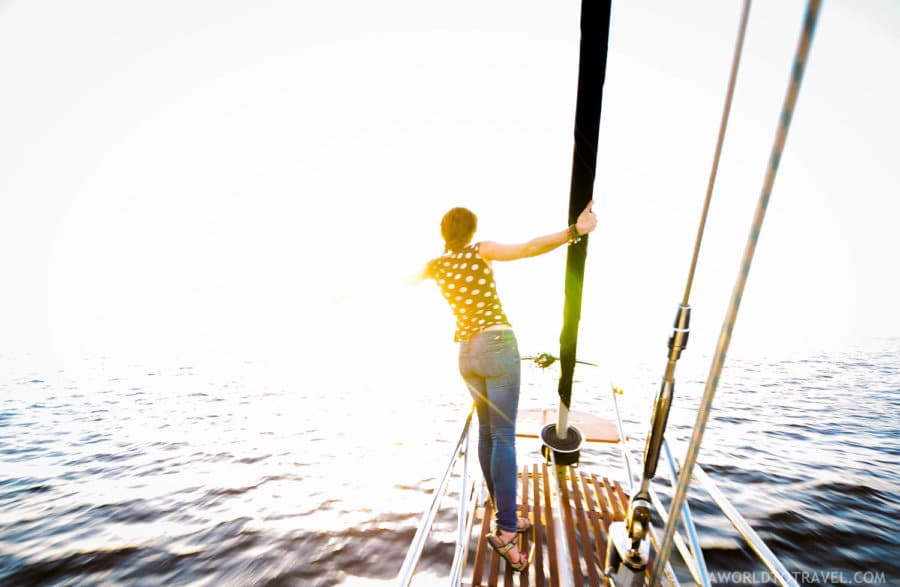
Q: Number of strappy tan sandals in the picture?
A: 2